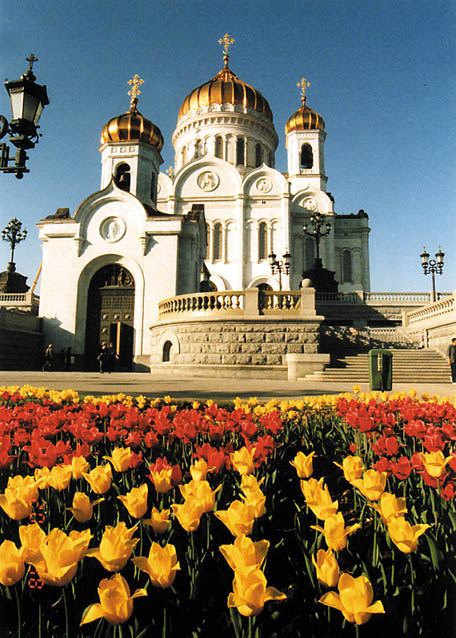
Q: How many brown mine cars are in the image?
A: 0